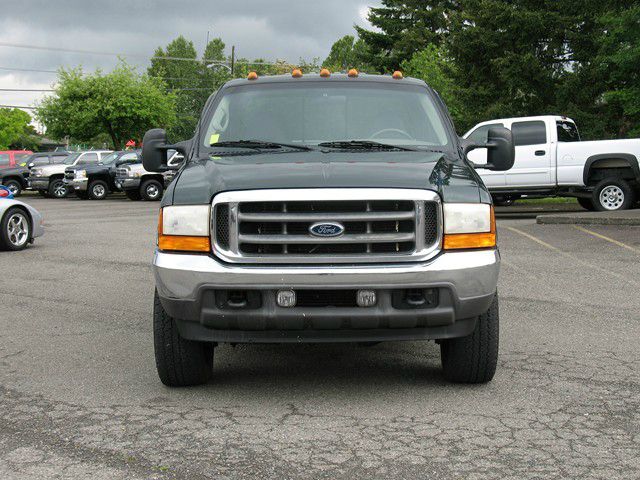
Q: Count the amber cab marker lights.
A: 5